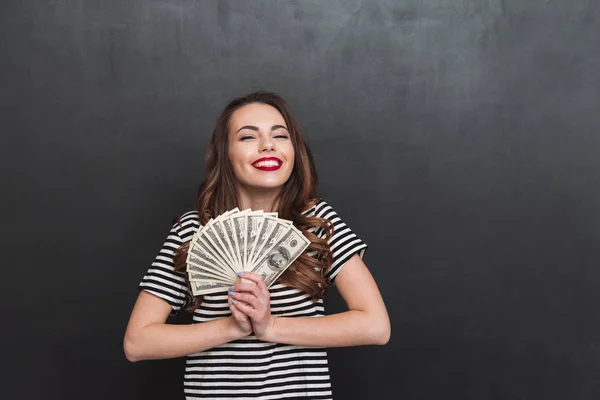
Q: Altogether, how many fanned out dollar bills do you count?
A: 15